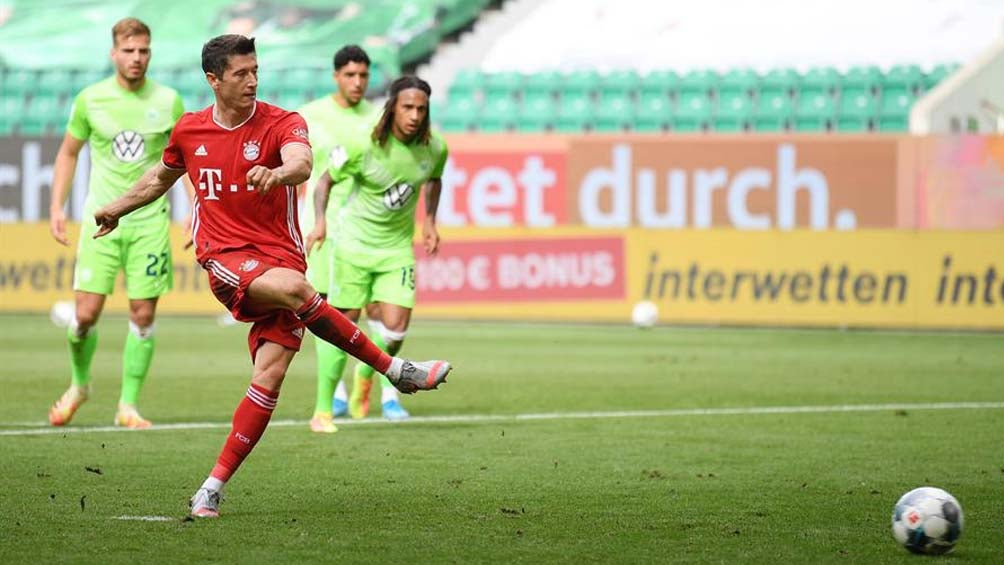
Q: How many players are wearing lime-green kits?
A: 3